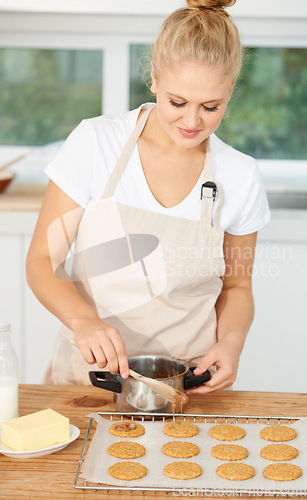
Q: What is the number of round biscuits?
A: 12